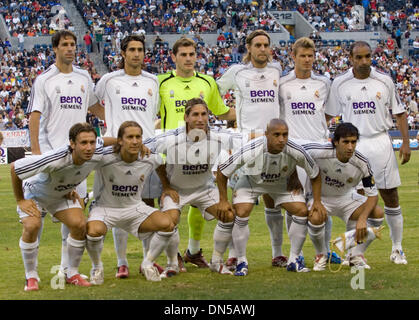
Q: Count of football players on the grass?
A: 11